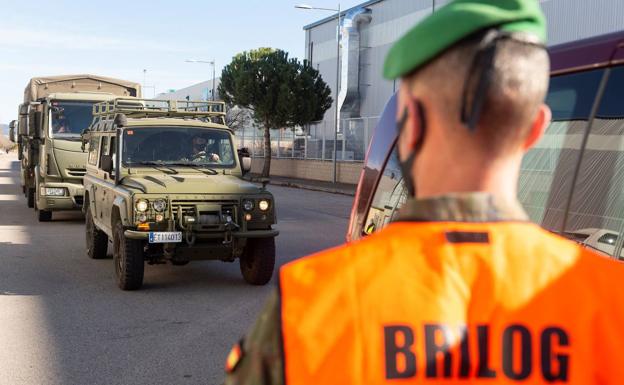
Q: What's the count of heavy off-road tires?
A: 3